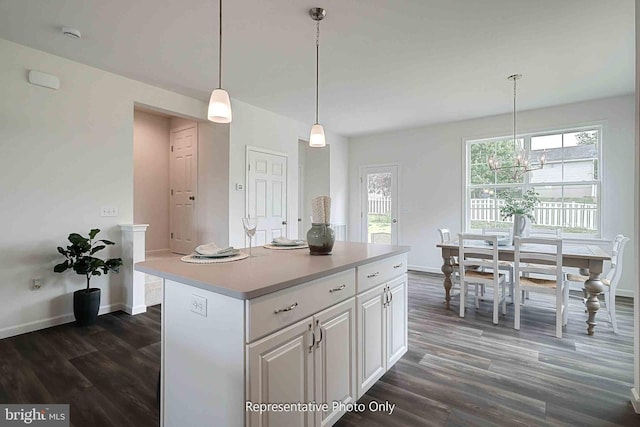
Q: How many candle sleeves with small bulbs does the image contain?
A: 5